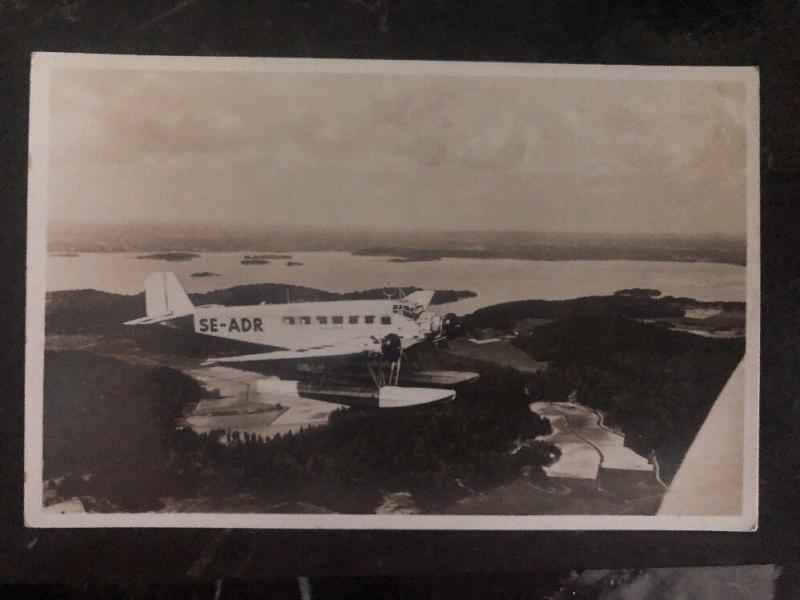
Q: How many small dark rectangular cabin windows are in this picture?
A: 7